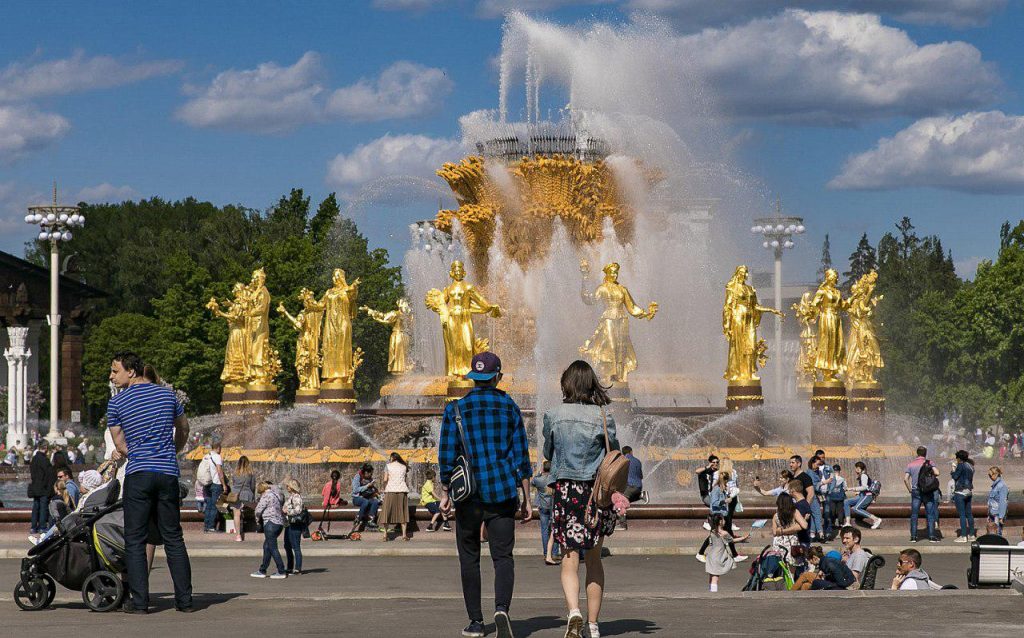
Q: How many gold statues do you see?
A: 11